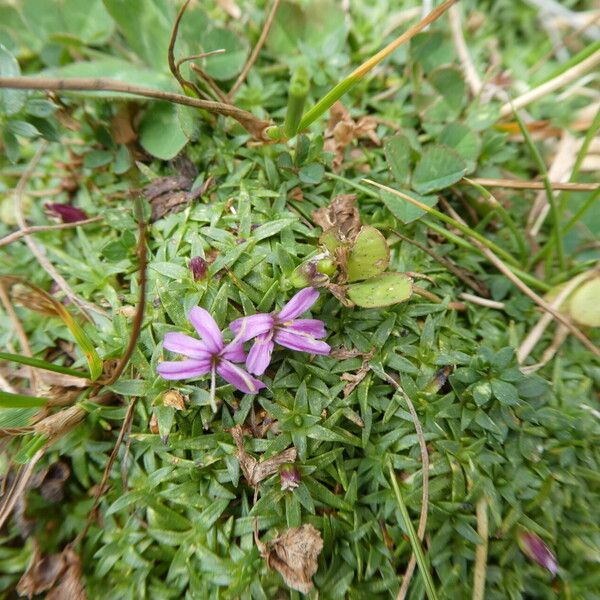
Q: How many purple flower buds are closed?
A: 4